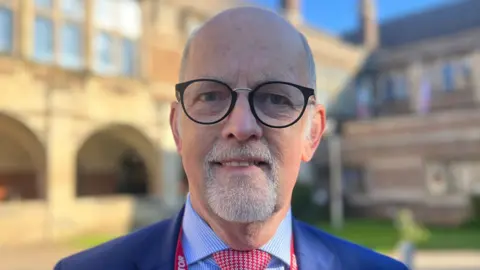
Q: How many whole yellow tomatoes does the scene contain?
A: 0